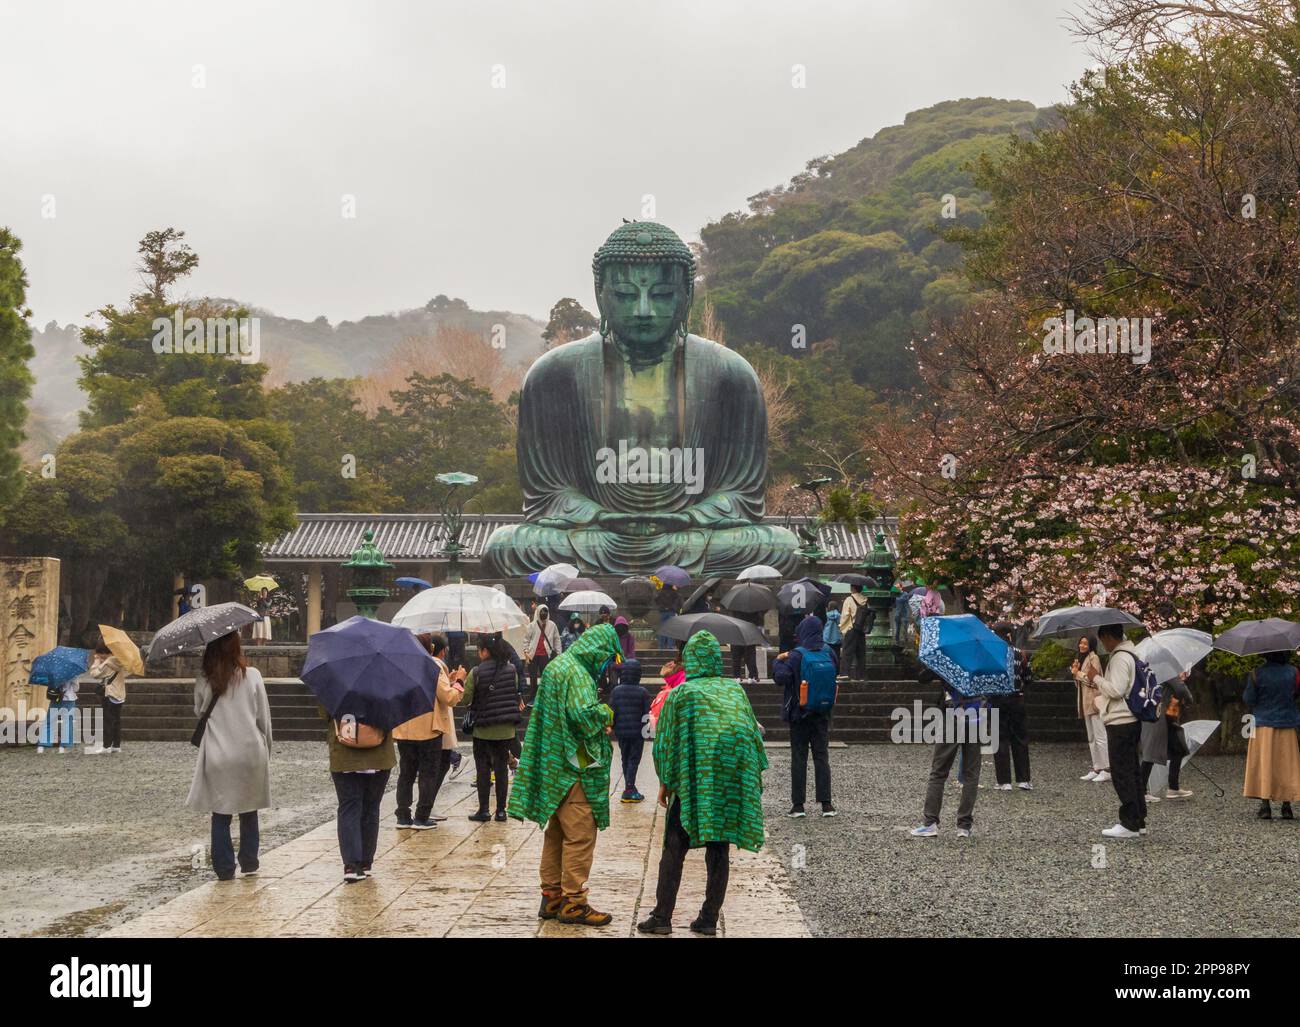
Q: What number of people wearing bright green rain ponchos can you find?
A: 2